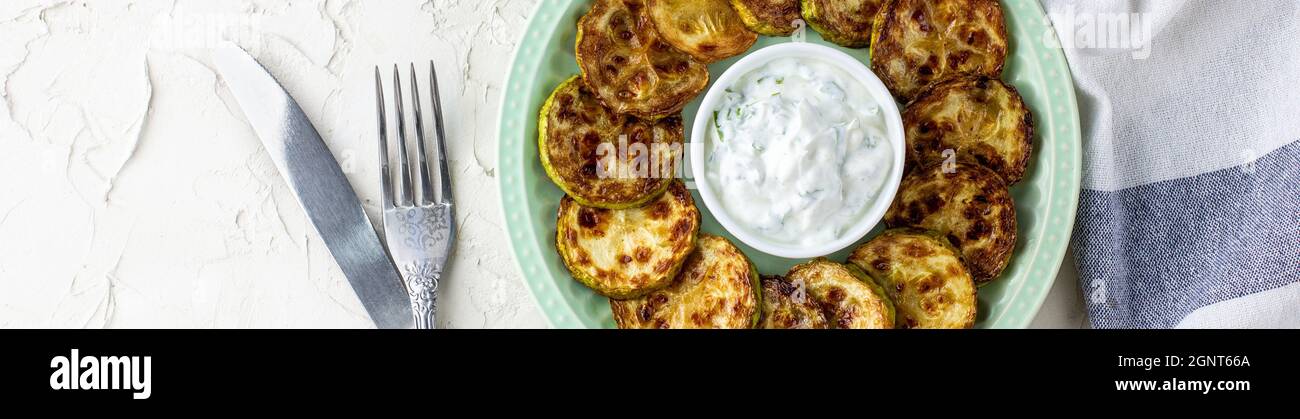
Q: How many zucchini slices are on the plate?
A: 13